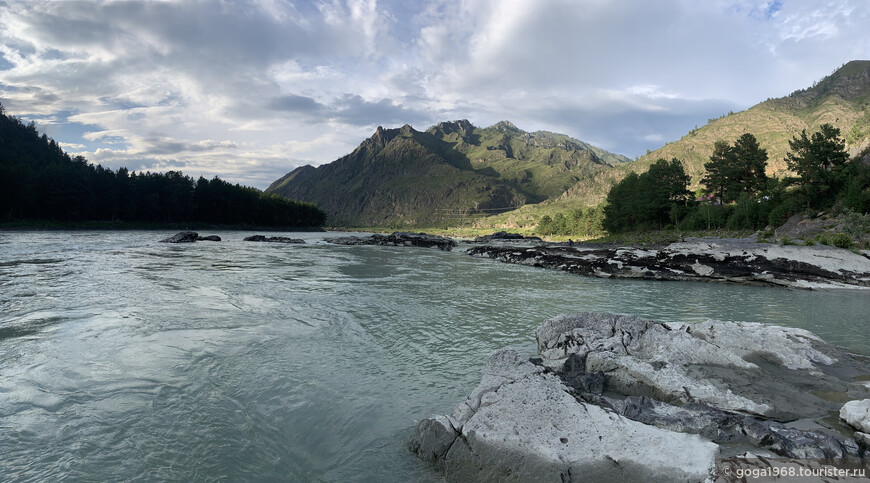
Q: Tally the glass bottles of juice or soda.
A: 0